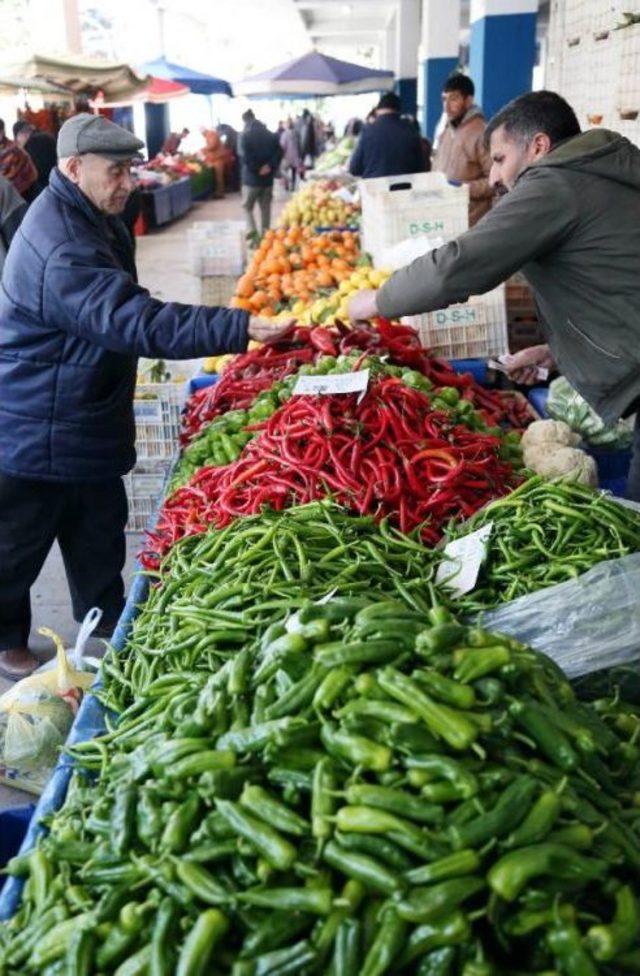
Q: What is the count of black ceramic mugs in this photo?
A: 0